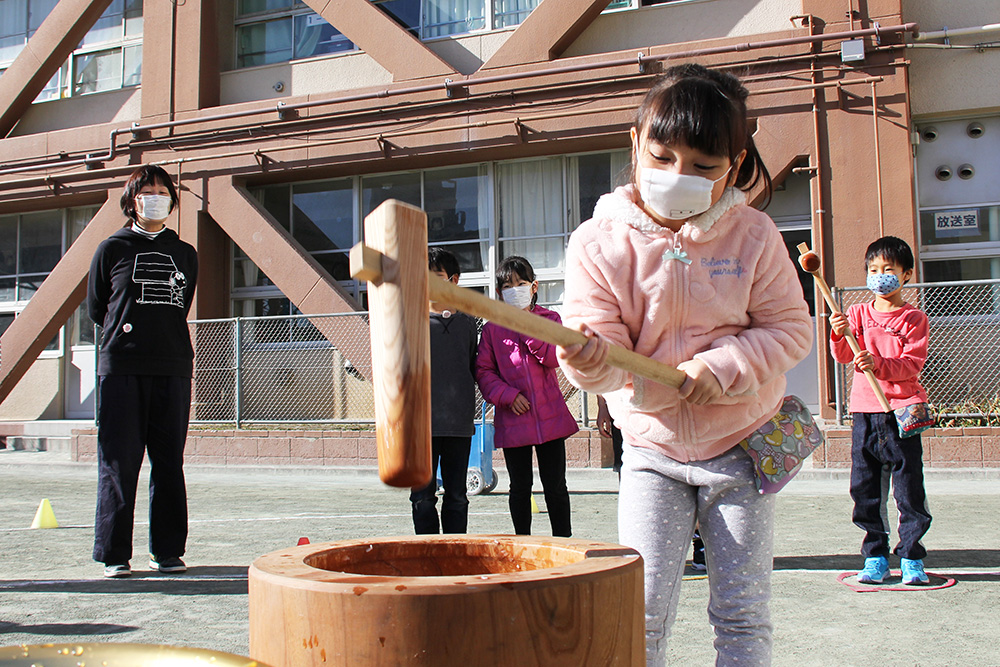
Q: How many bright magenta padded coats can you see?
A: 1